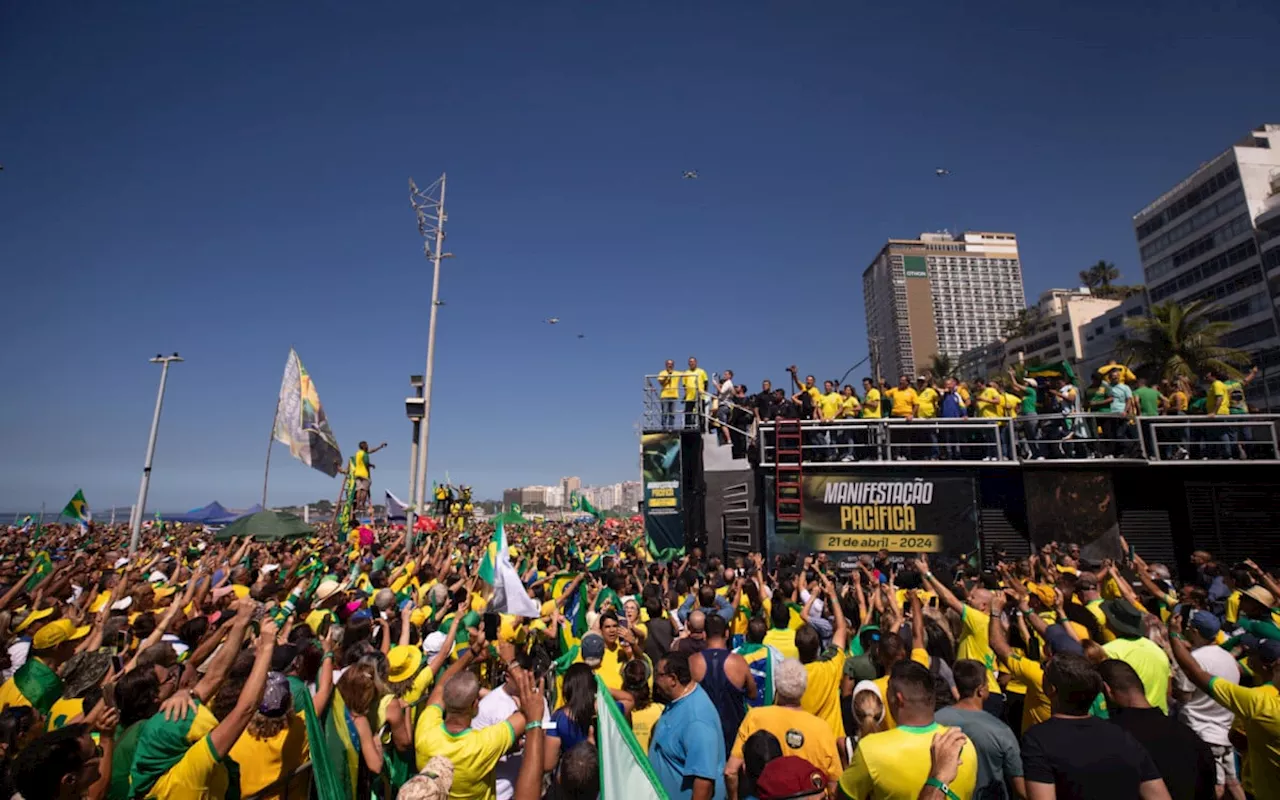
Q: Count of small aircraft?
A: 4